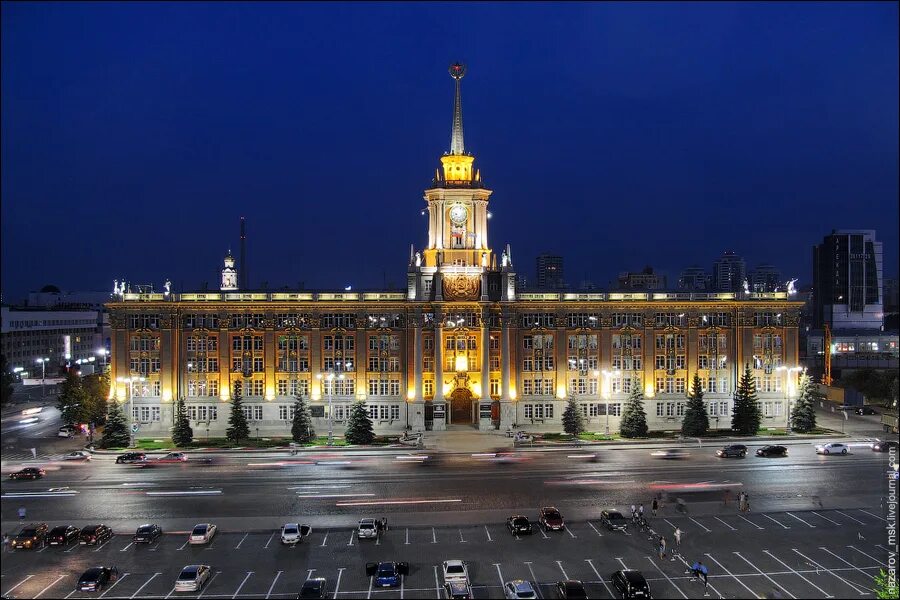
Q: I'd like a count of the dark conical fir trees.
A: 10